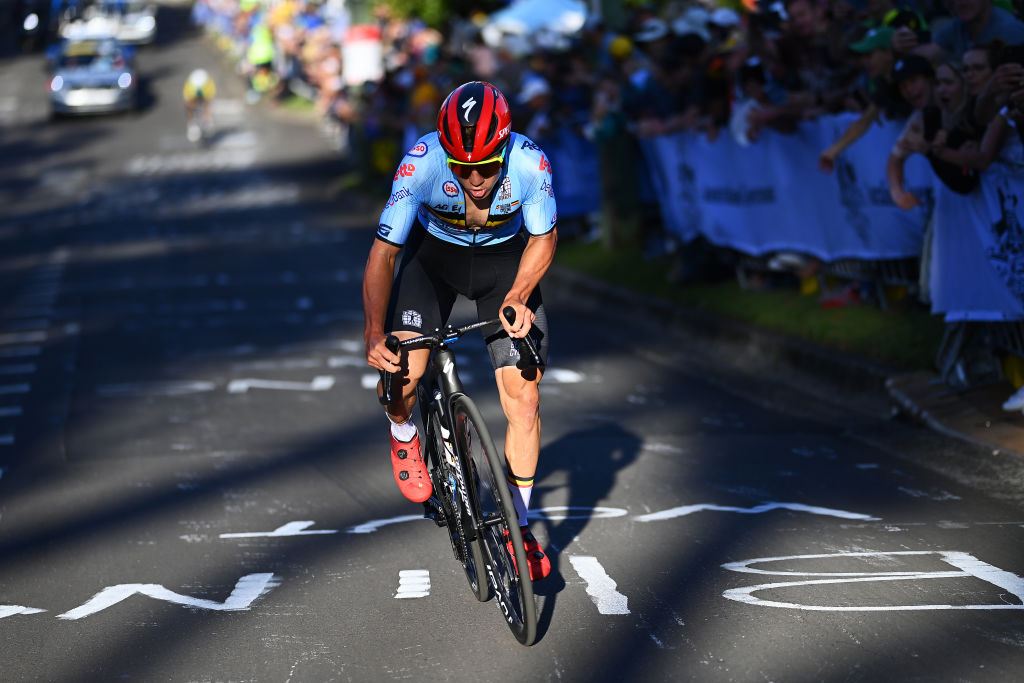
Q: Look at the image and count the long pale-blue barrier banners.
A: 2